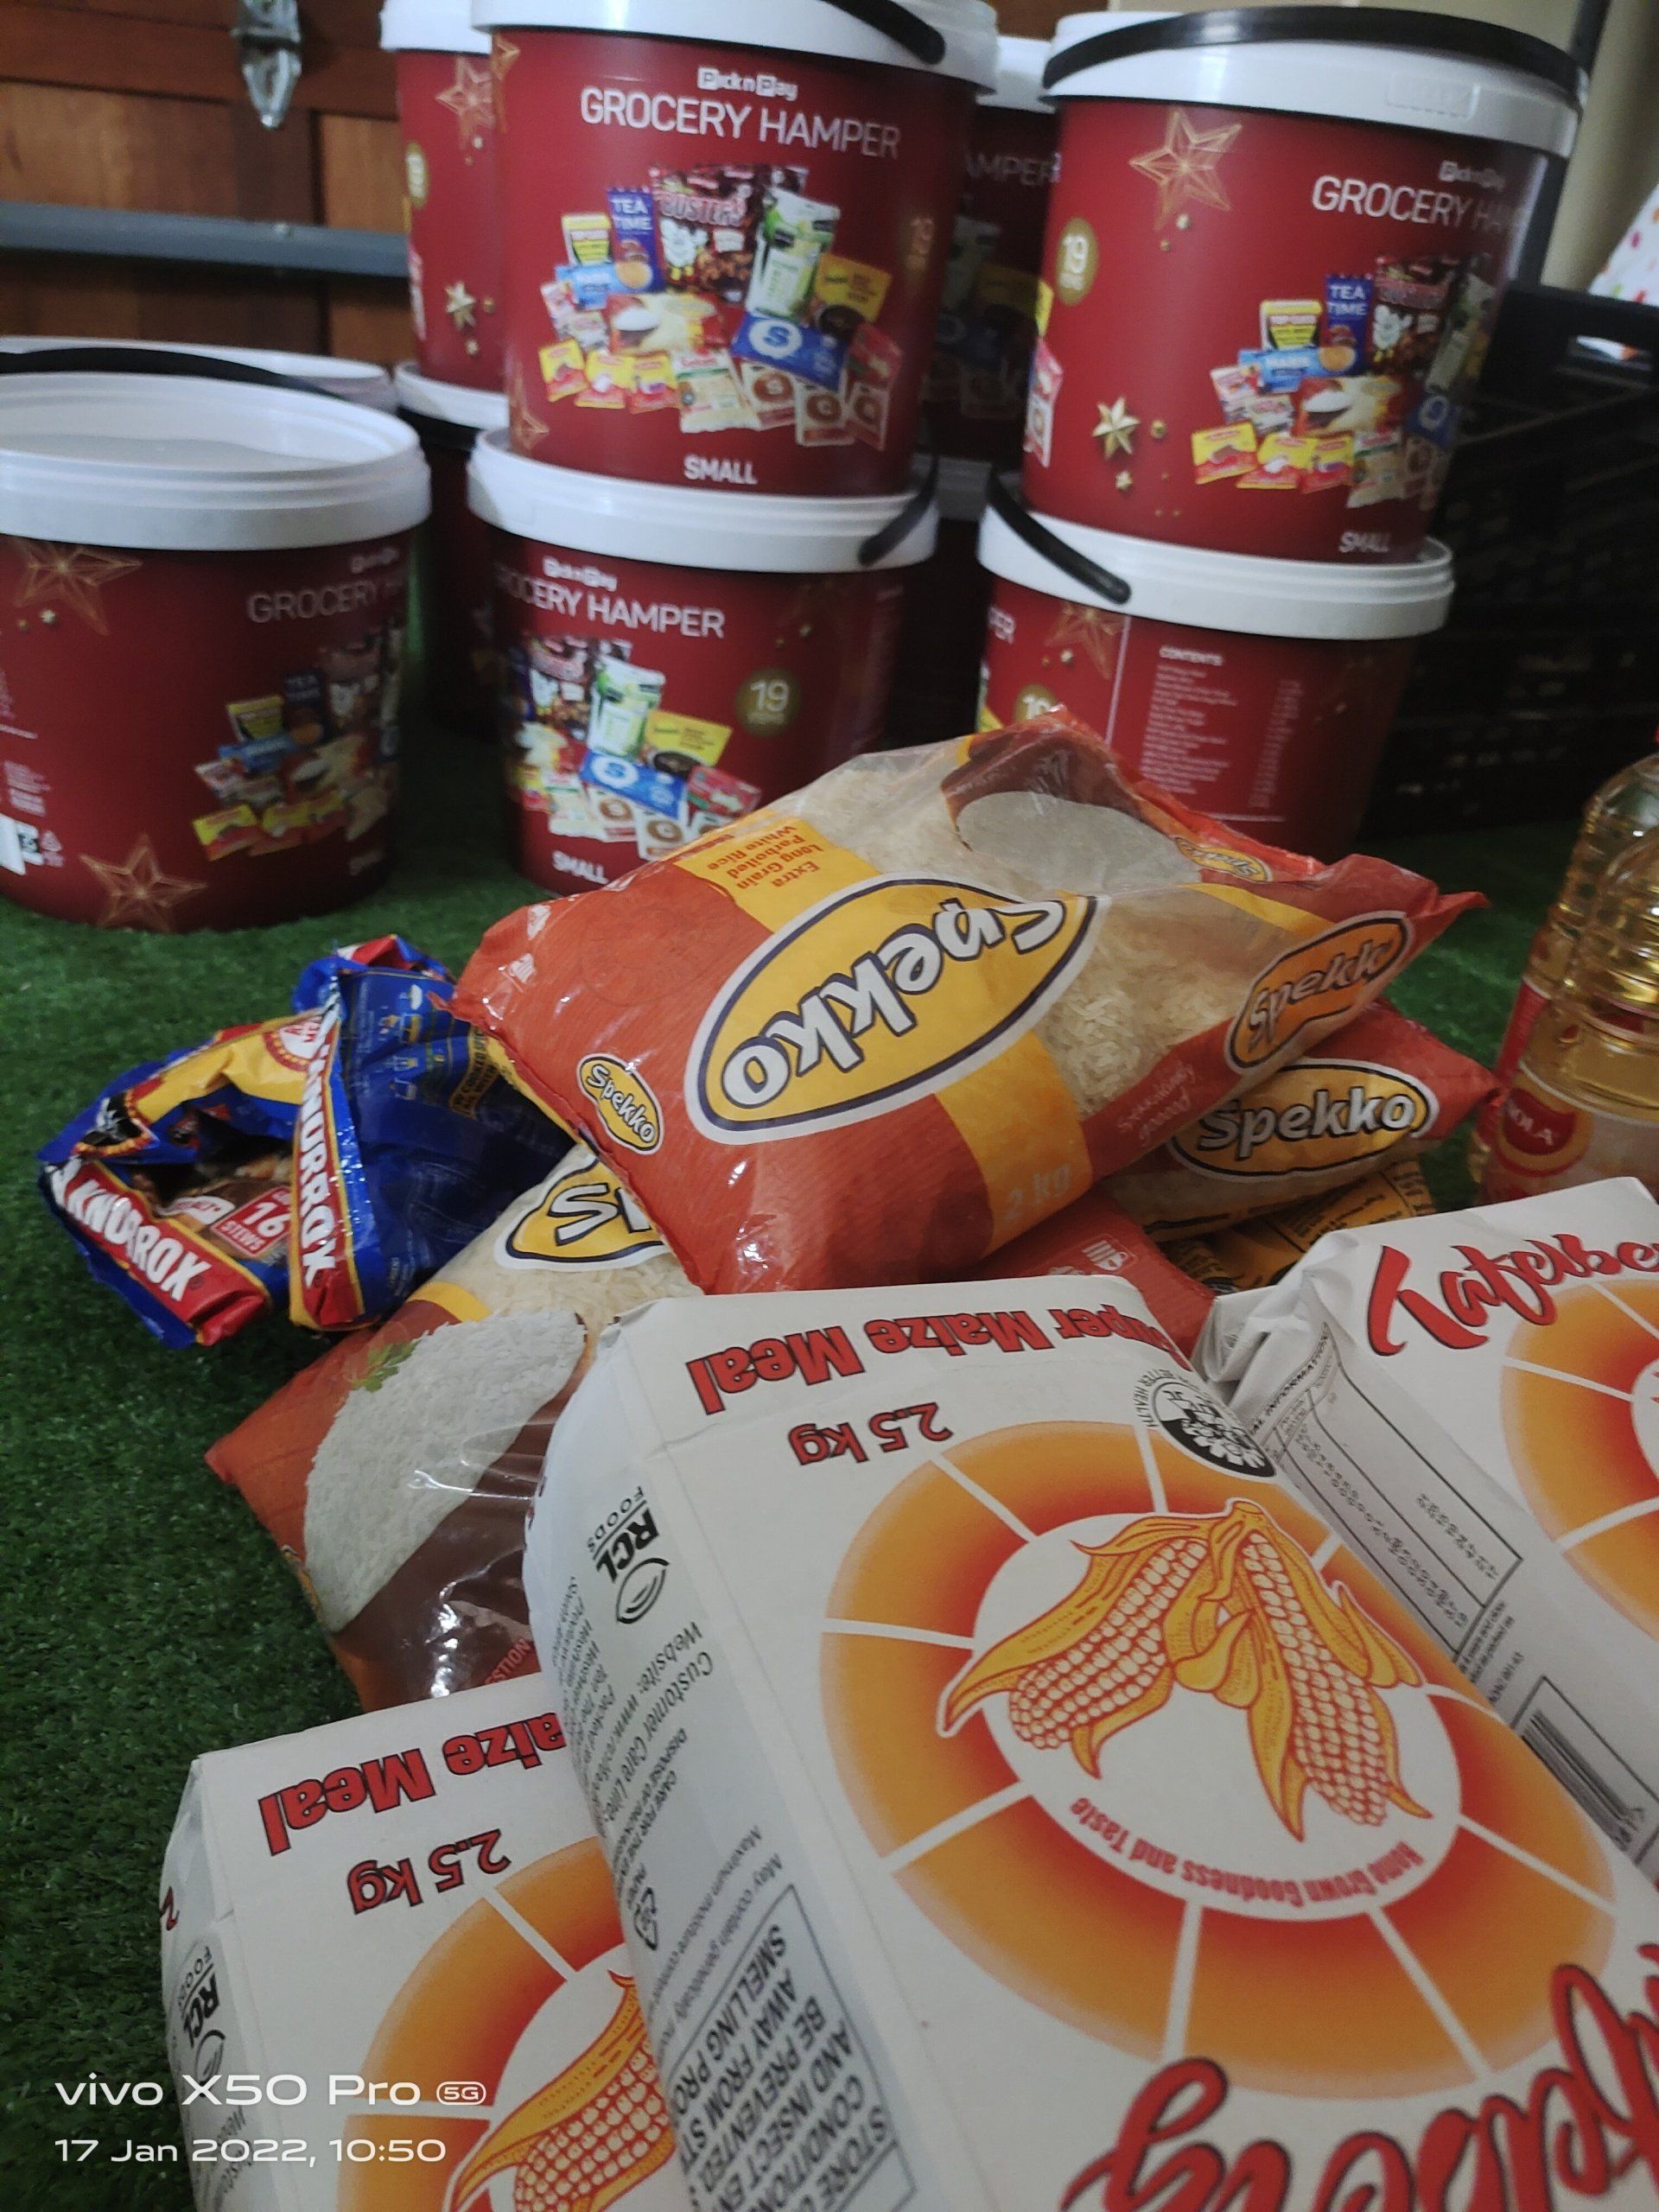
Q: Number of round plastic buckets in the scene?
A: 10